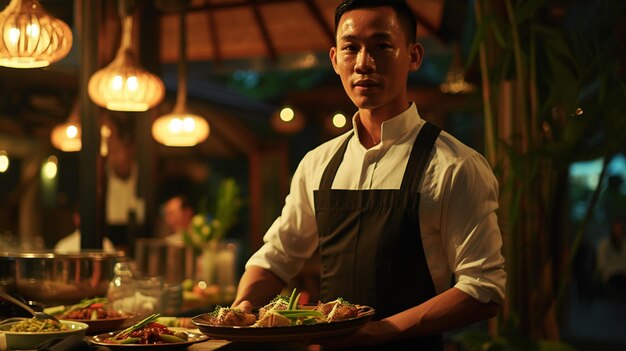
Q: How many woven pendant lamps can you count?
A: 4